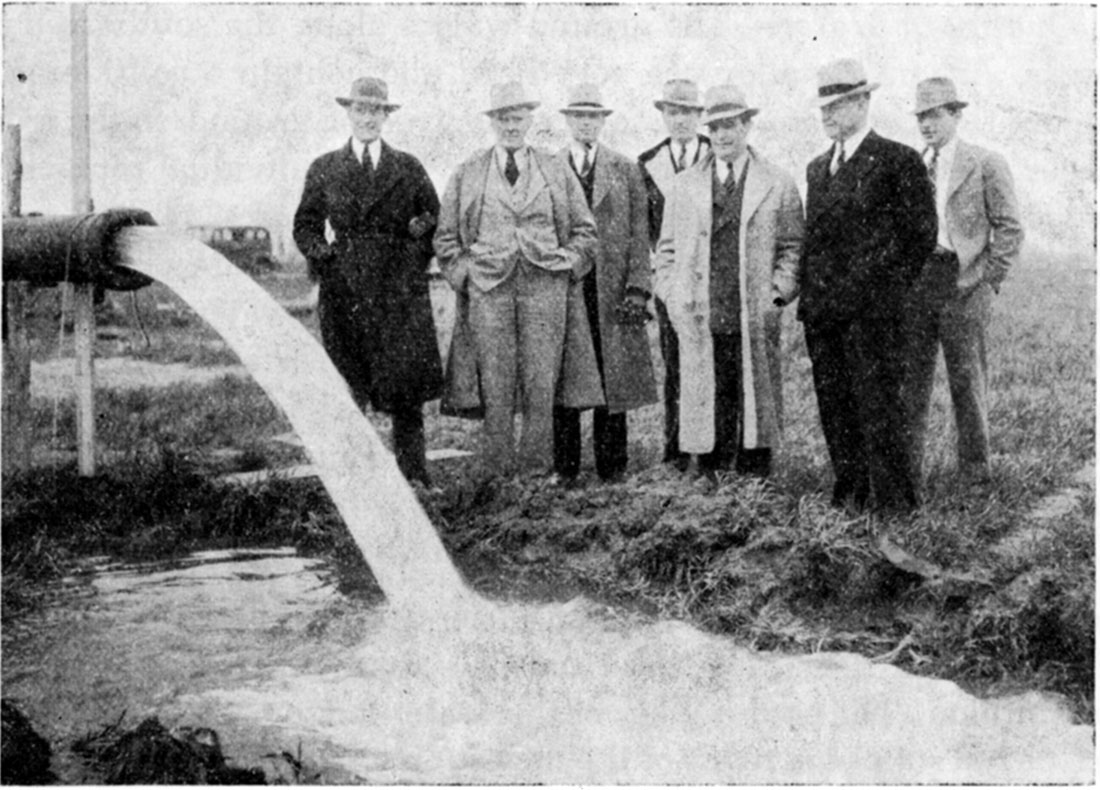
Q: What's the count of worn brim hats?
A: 7